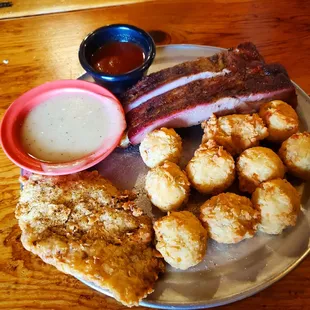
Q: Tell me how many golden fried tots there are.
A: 10